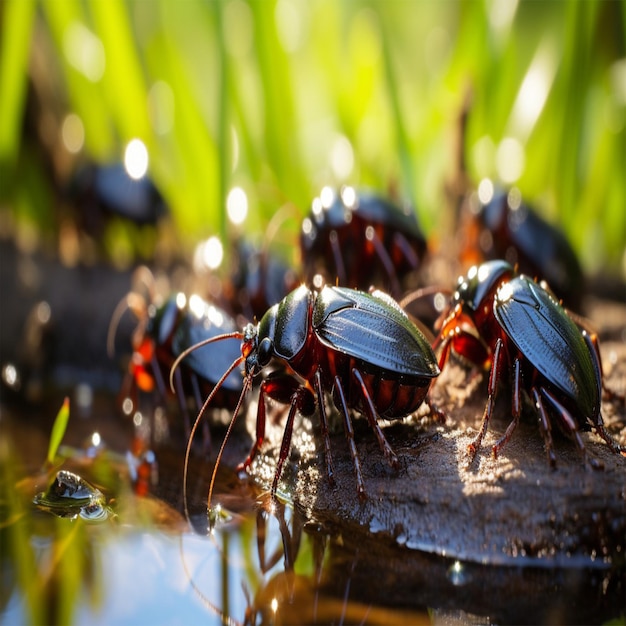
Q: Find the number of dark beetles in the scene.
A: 7